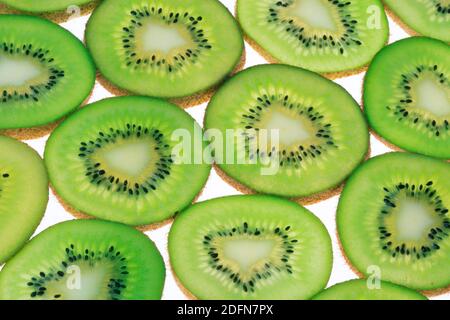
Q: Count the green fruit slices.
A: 13